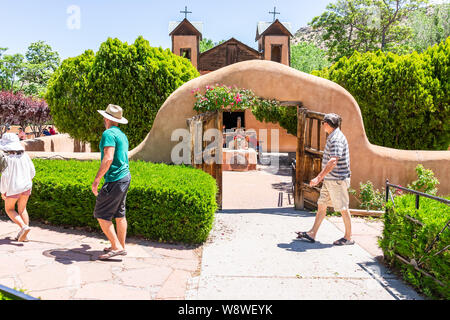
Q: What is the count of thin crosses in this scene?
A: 2